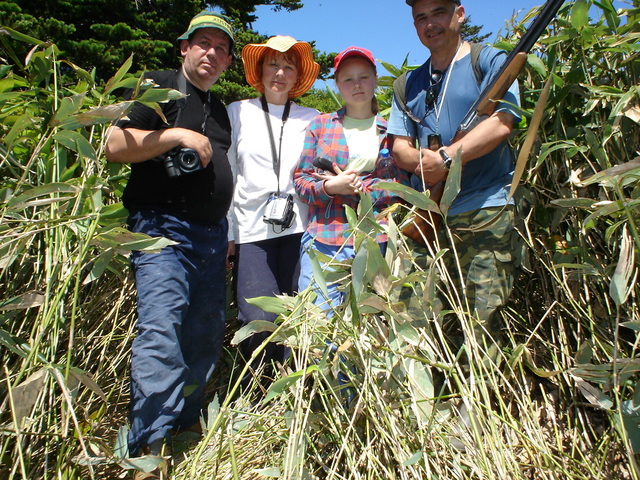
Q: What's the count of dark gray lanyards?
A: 2